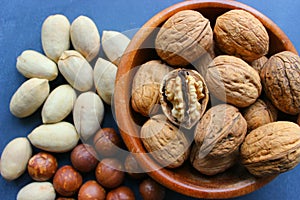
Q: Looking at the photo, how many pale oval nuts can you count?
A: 12